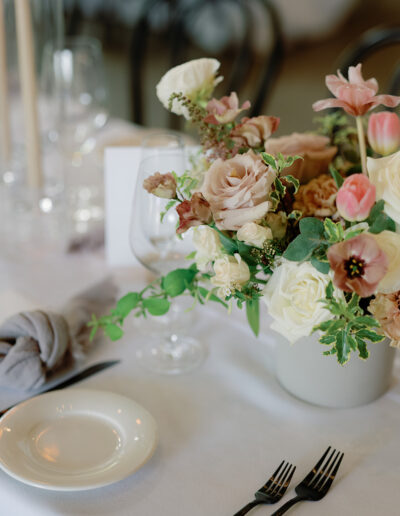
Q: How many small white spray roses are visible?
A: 3